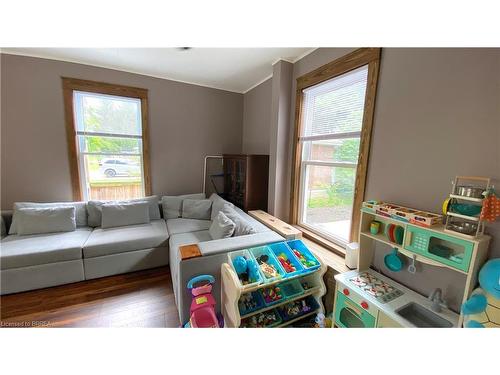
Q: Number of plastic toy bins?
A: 10